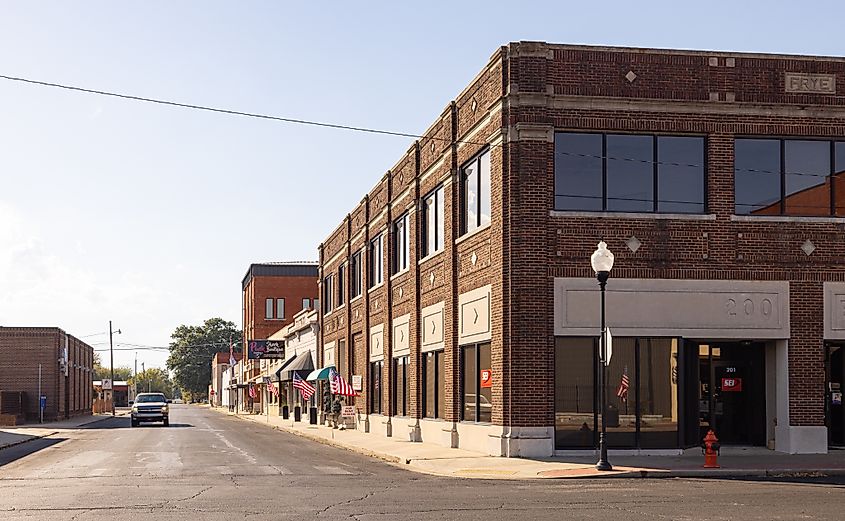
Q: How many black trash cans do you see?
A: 3